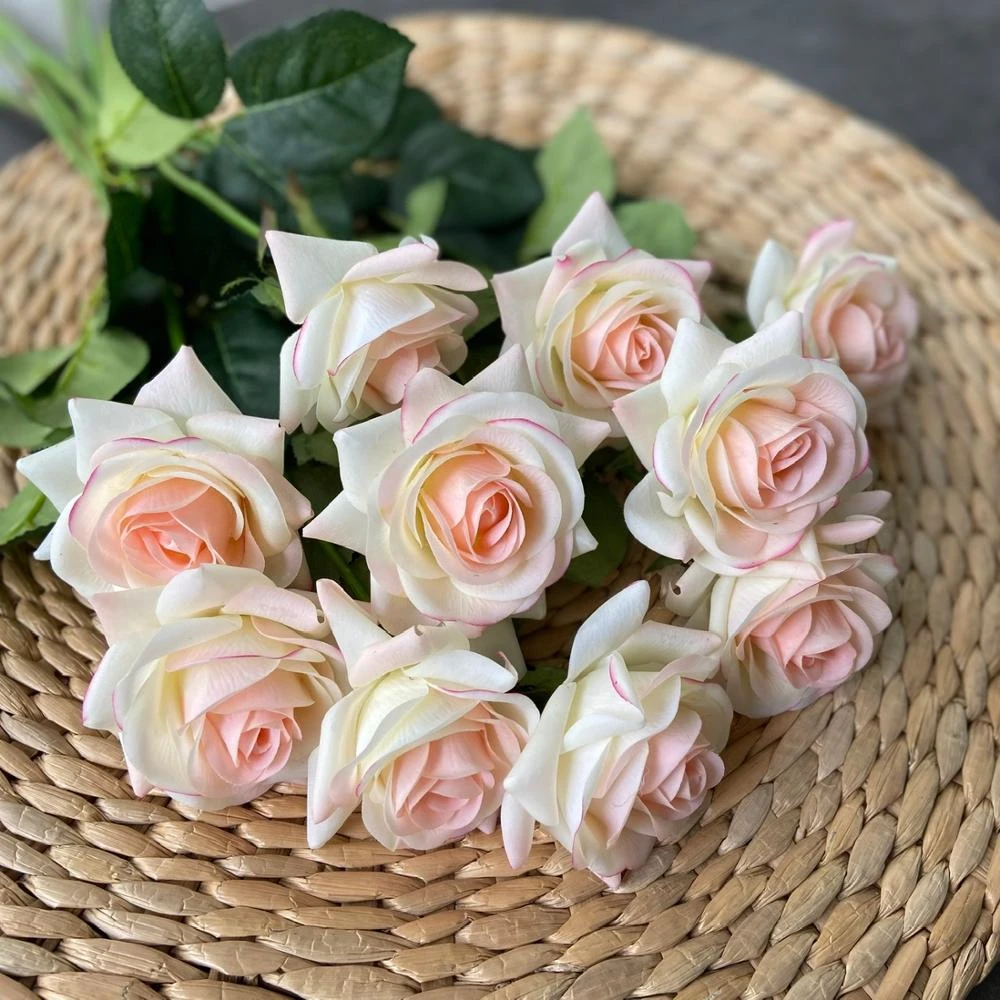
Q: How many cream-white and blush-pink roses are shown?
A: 10